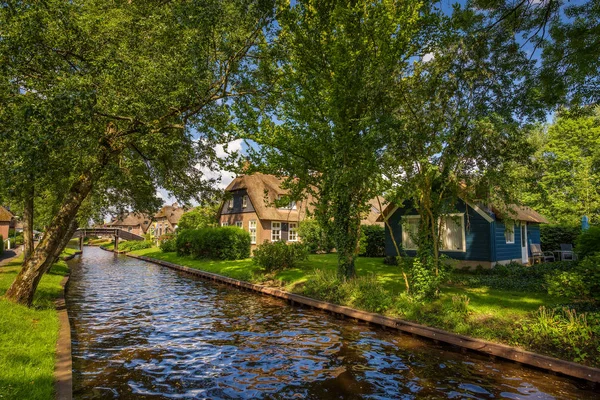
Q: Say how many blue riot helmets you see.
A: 0